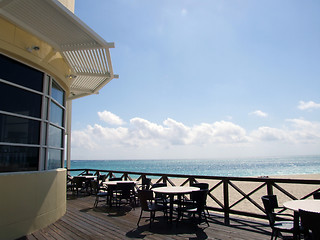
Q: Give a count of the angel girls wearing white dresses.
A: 0